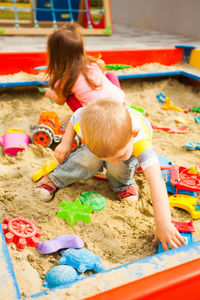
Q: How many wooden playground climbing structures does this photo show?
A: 1